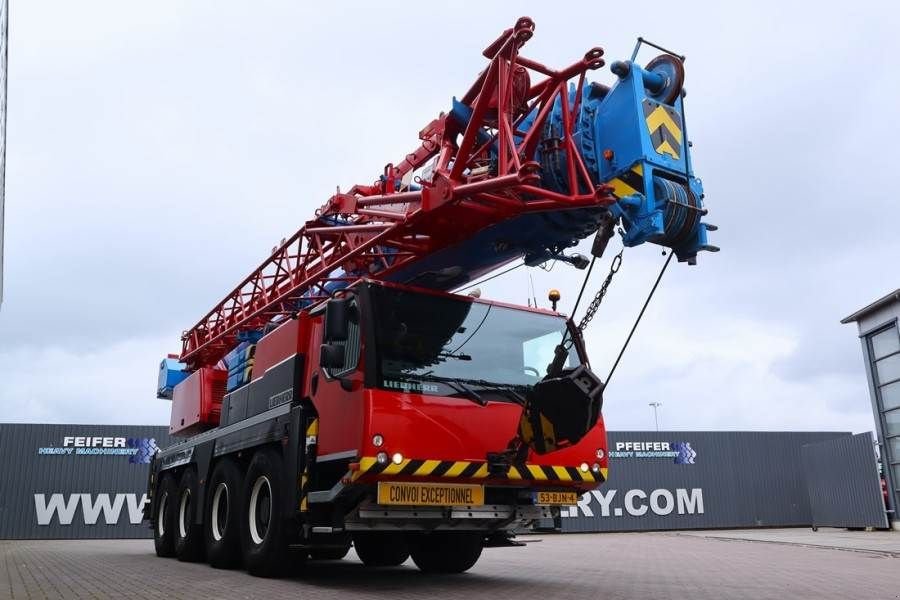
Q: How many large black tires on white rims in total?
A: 4